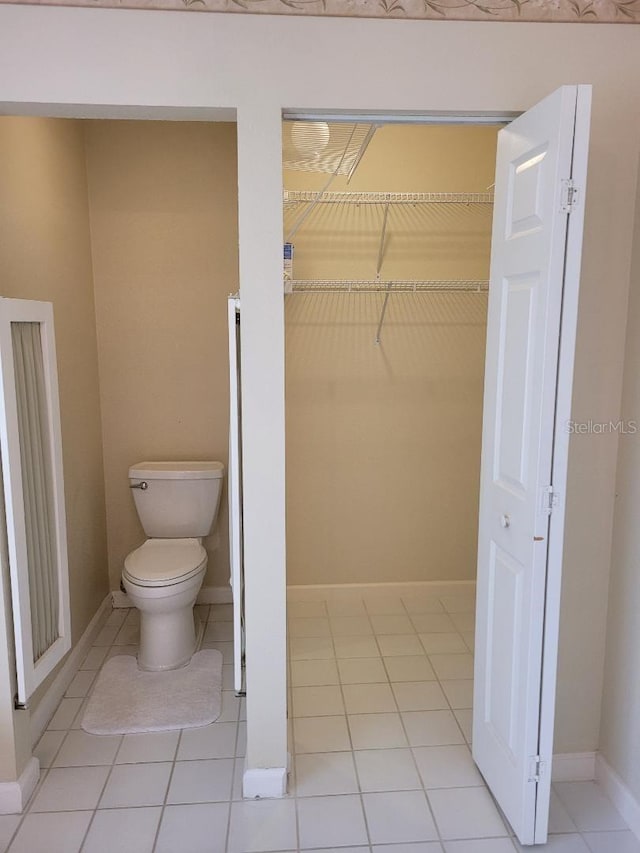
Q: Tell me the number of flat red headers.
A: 0